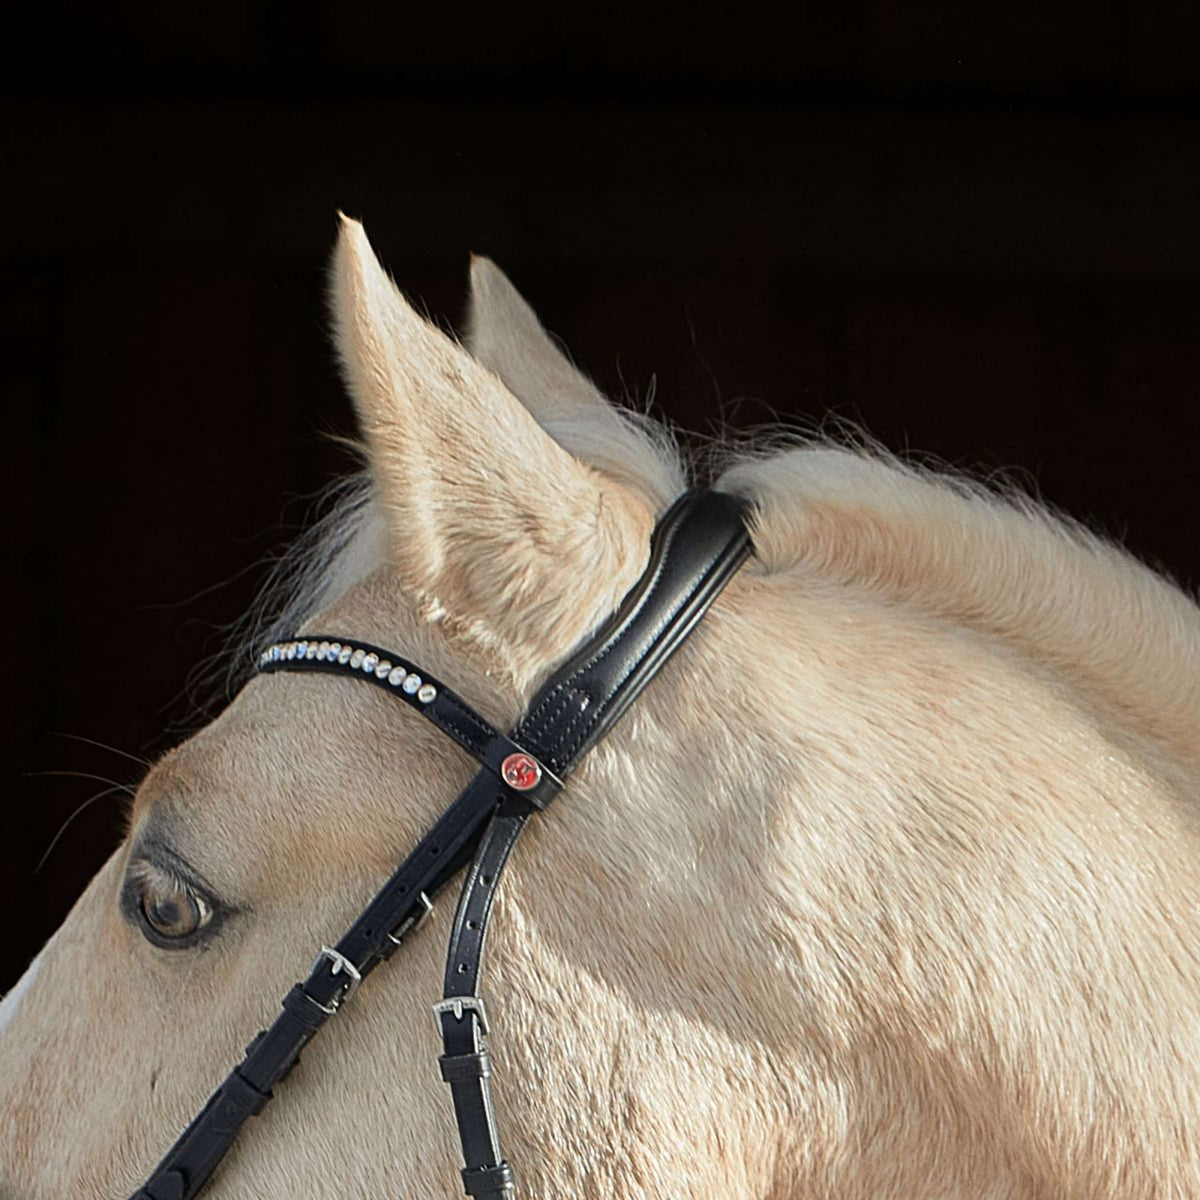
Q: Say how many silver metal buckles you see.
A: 3